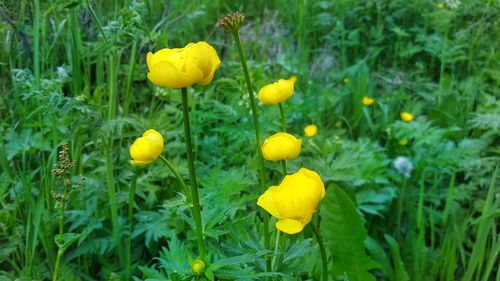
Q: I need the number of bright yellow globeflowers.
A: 5